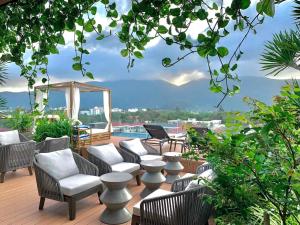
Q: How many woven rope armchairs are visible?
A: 7